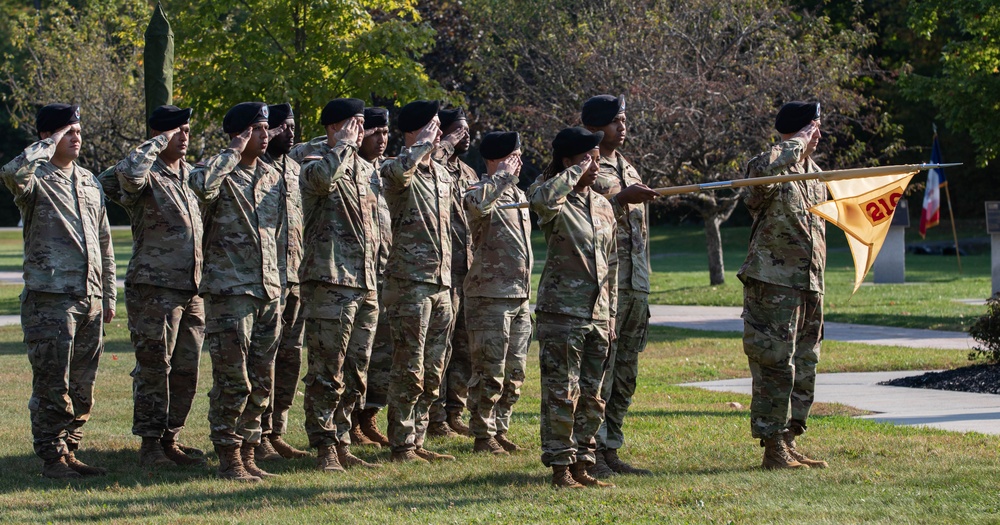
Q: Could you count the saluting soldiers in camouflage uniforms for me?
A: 11